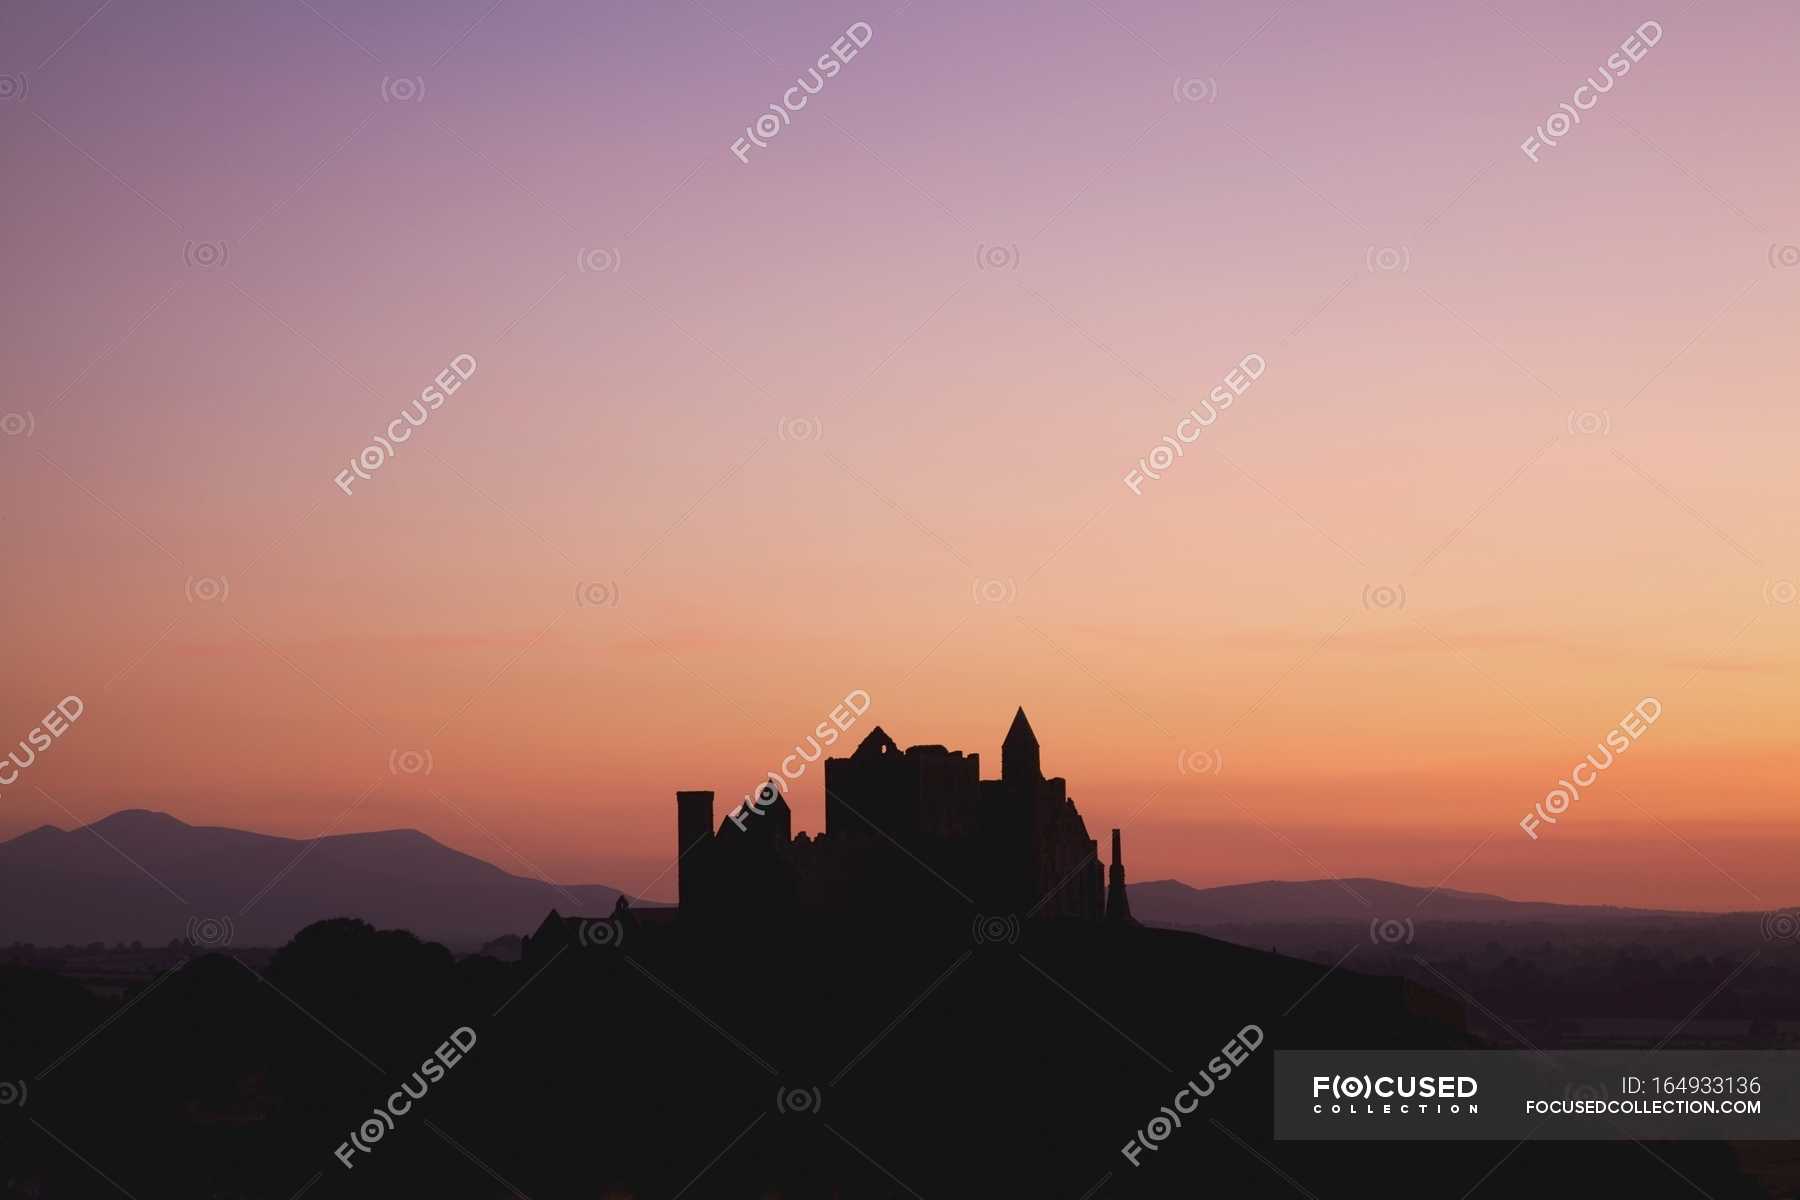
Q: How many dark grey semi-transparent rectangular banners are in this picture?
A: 1